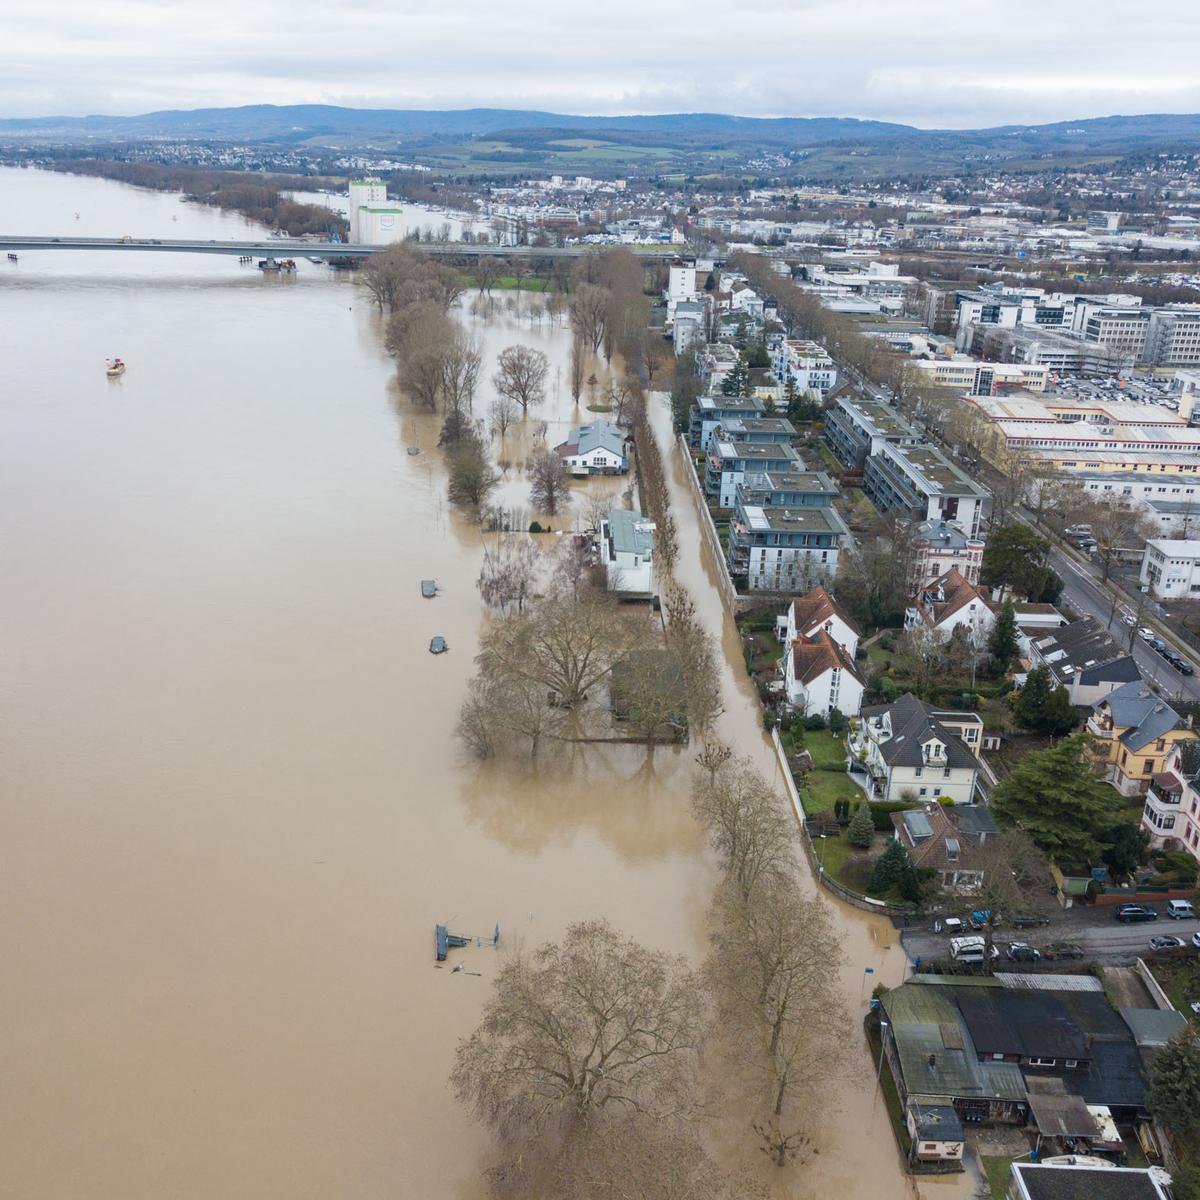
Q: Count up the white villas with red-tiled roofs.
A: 3